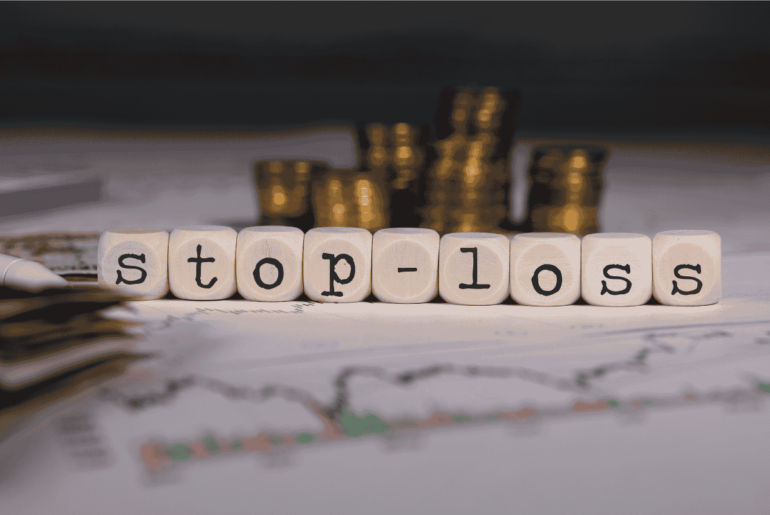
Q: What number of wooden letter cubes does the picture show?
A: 9